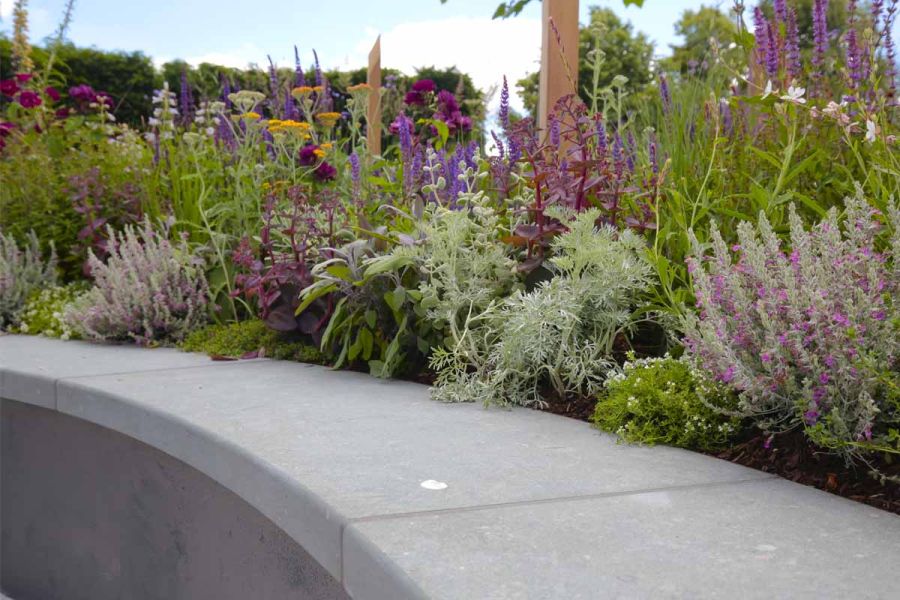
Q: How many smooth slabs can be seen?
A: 3